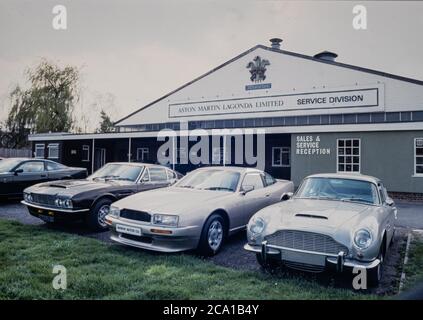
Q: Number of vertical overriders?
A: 2